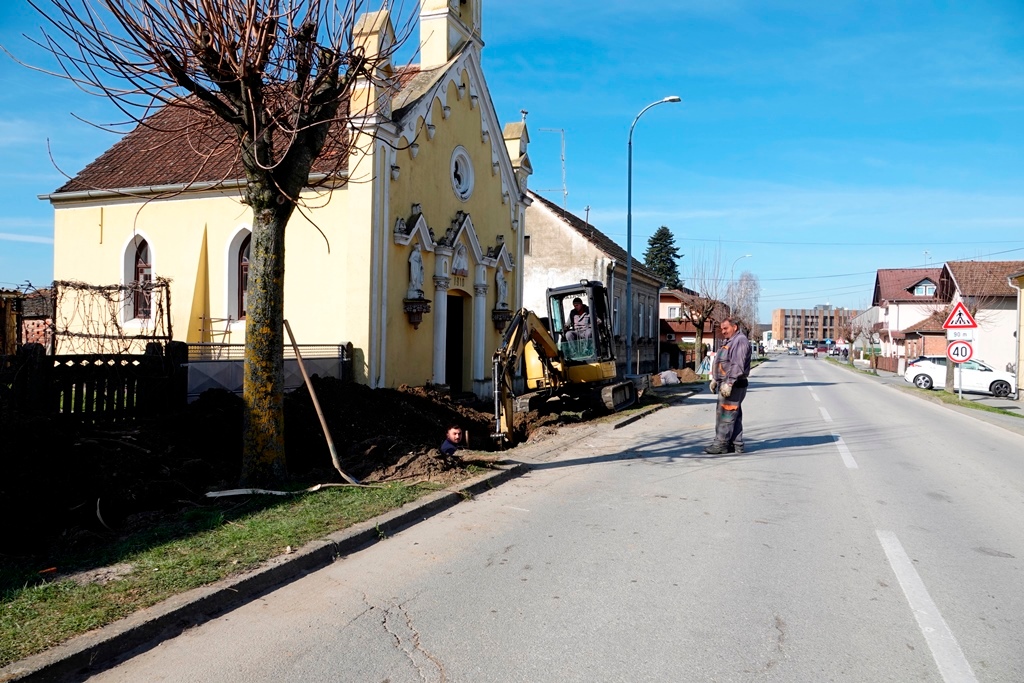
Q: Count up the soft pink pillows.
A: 0